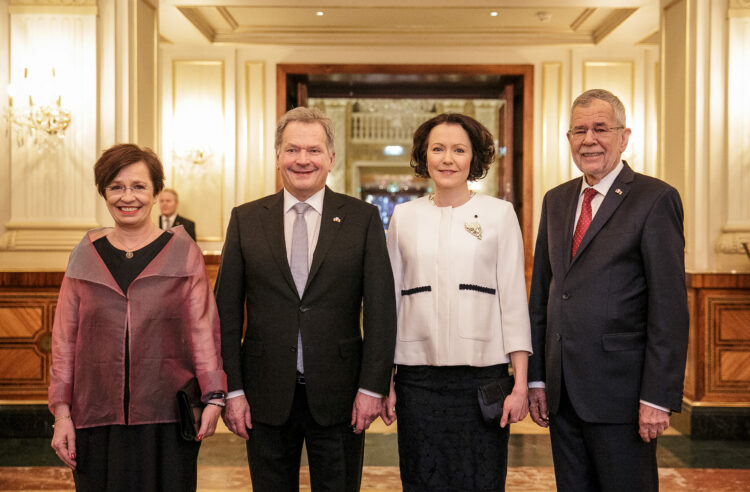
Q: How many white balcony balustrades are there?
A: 1